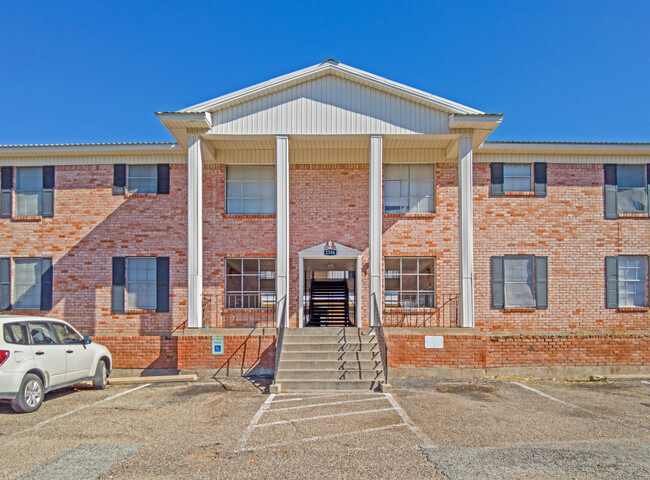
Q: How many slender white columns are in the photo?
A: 4